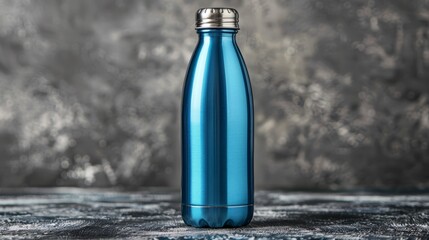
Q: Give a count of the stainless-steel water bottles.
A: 1